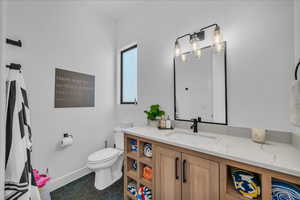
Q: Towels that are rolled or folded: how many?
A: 8